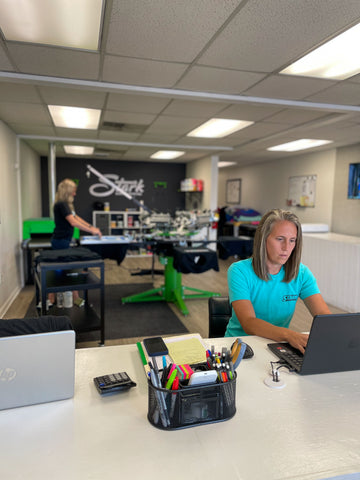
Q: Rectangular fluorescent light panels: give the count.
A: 8